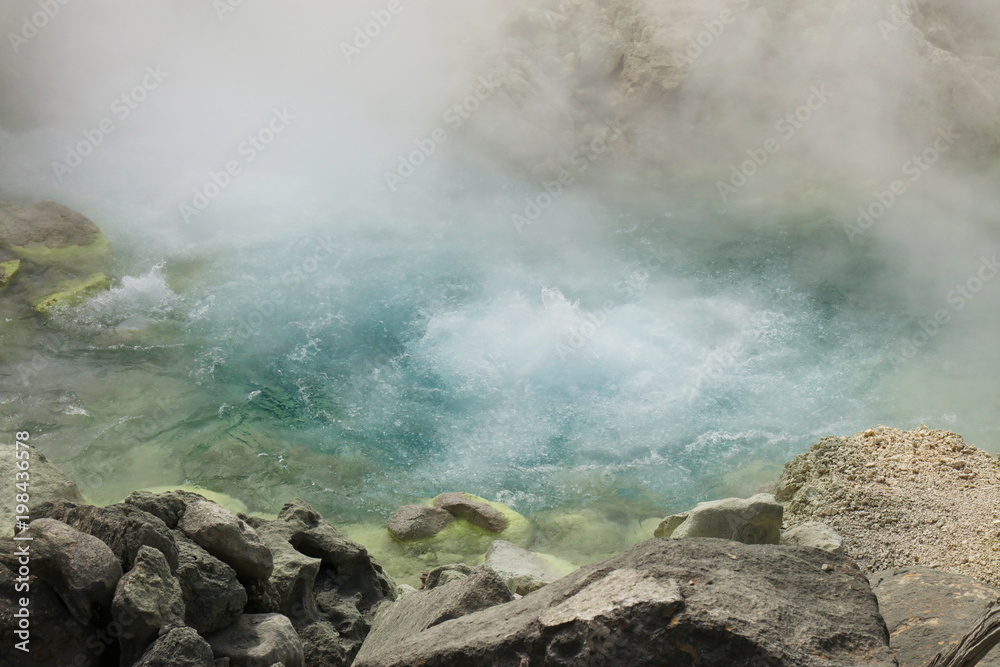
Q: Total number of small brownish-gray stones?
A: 2